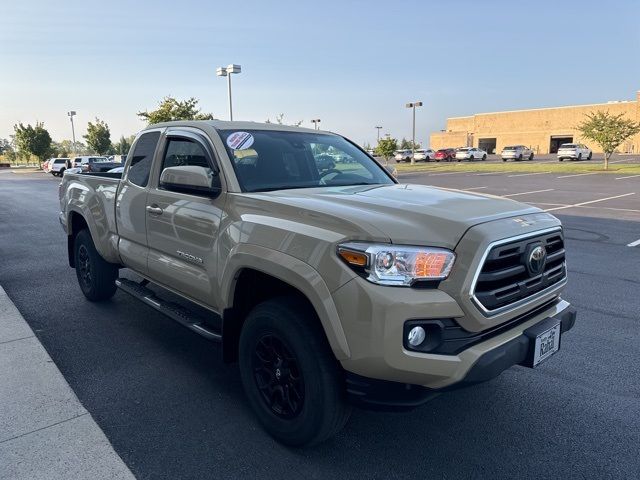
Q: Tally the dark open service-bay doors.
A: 2